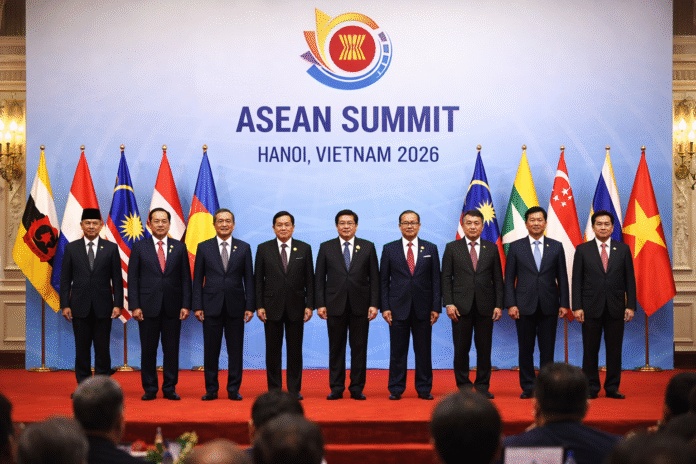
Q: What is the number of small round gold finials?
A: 10